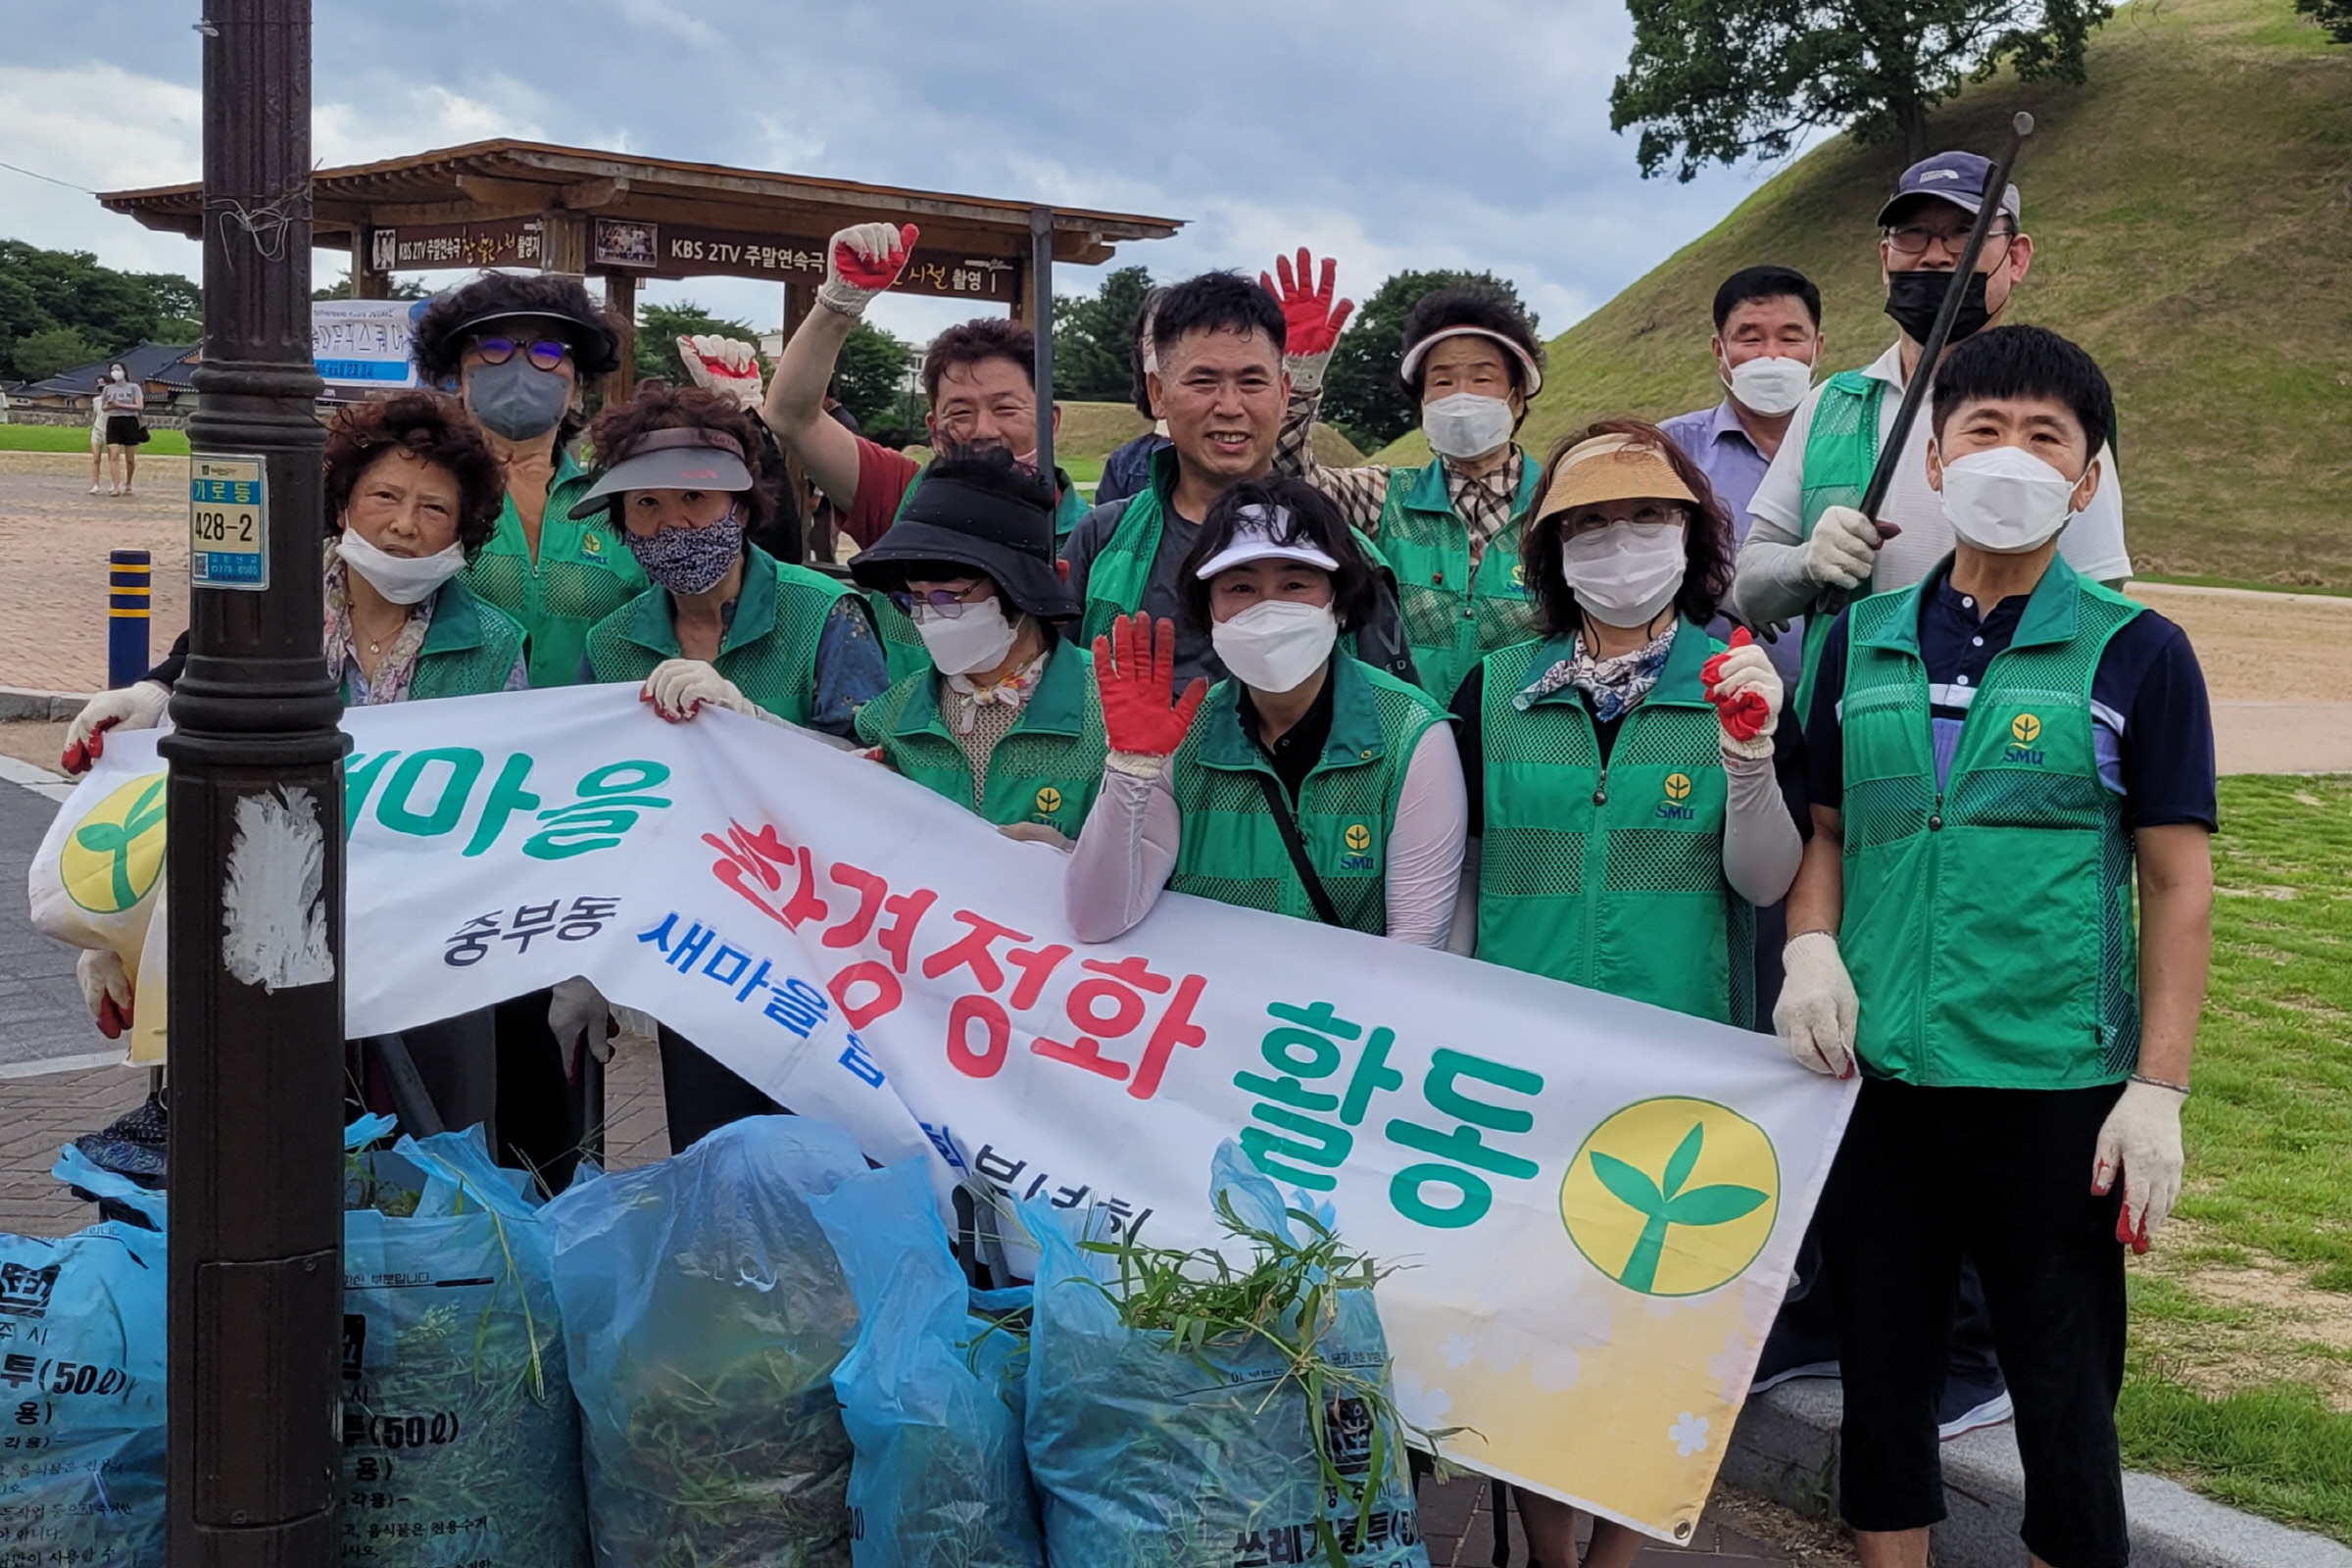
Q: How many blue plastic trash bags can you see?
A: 5